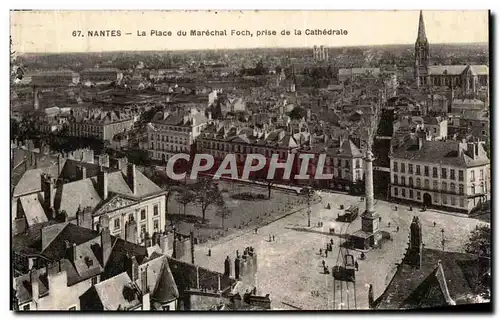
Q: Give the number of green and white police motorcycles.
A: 0